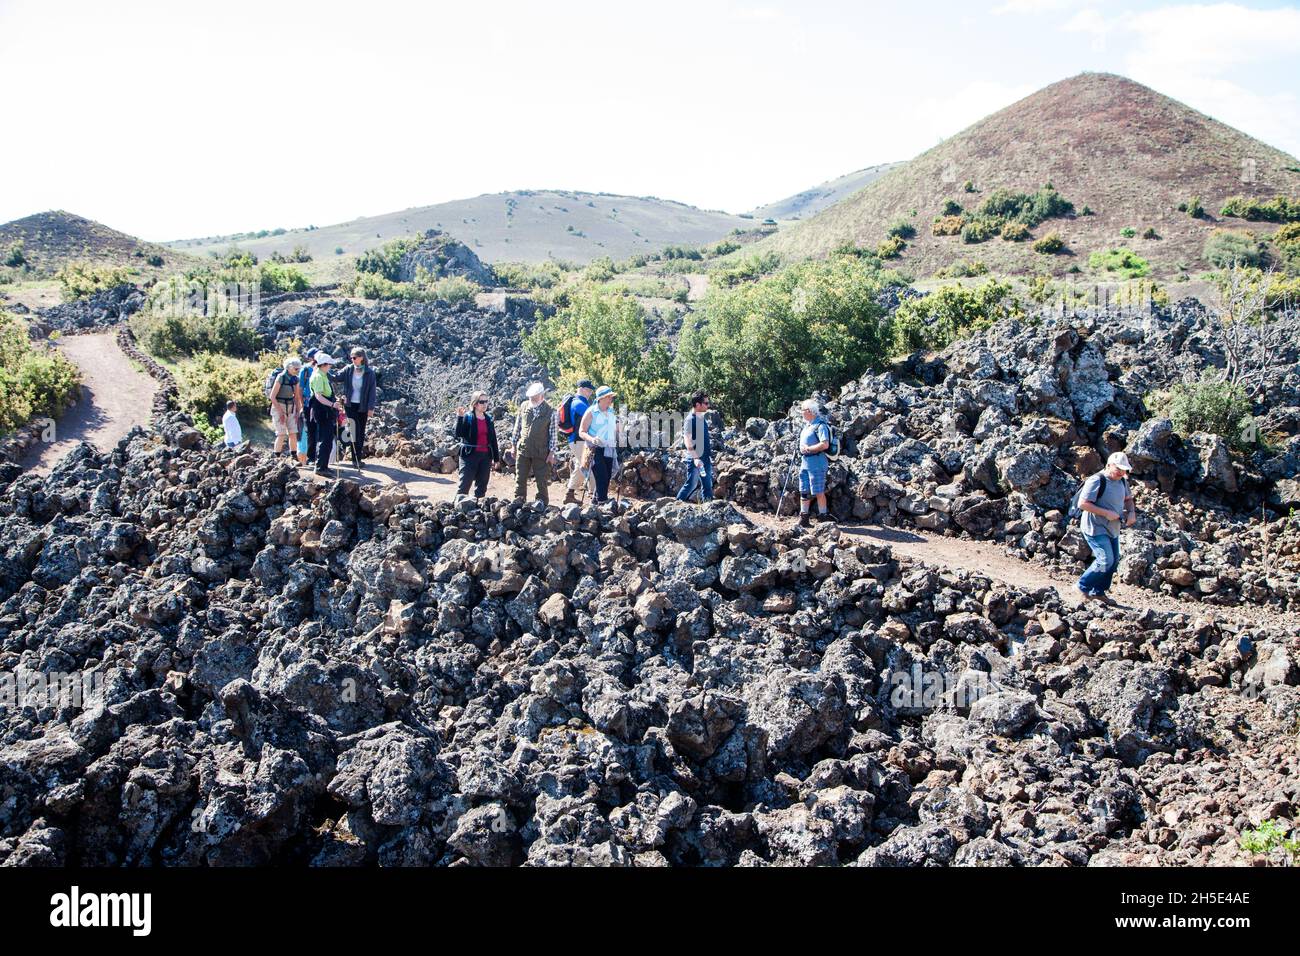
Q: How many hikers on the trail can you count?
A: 12